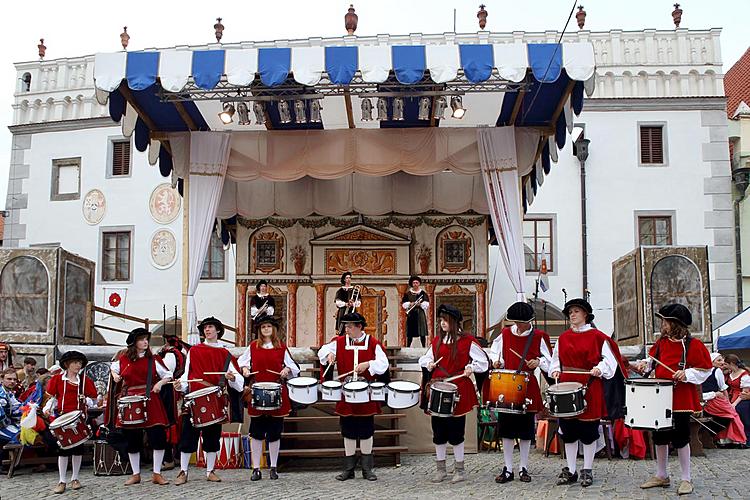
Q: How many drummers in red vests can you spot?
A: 9